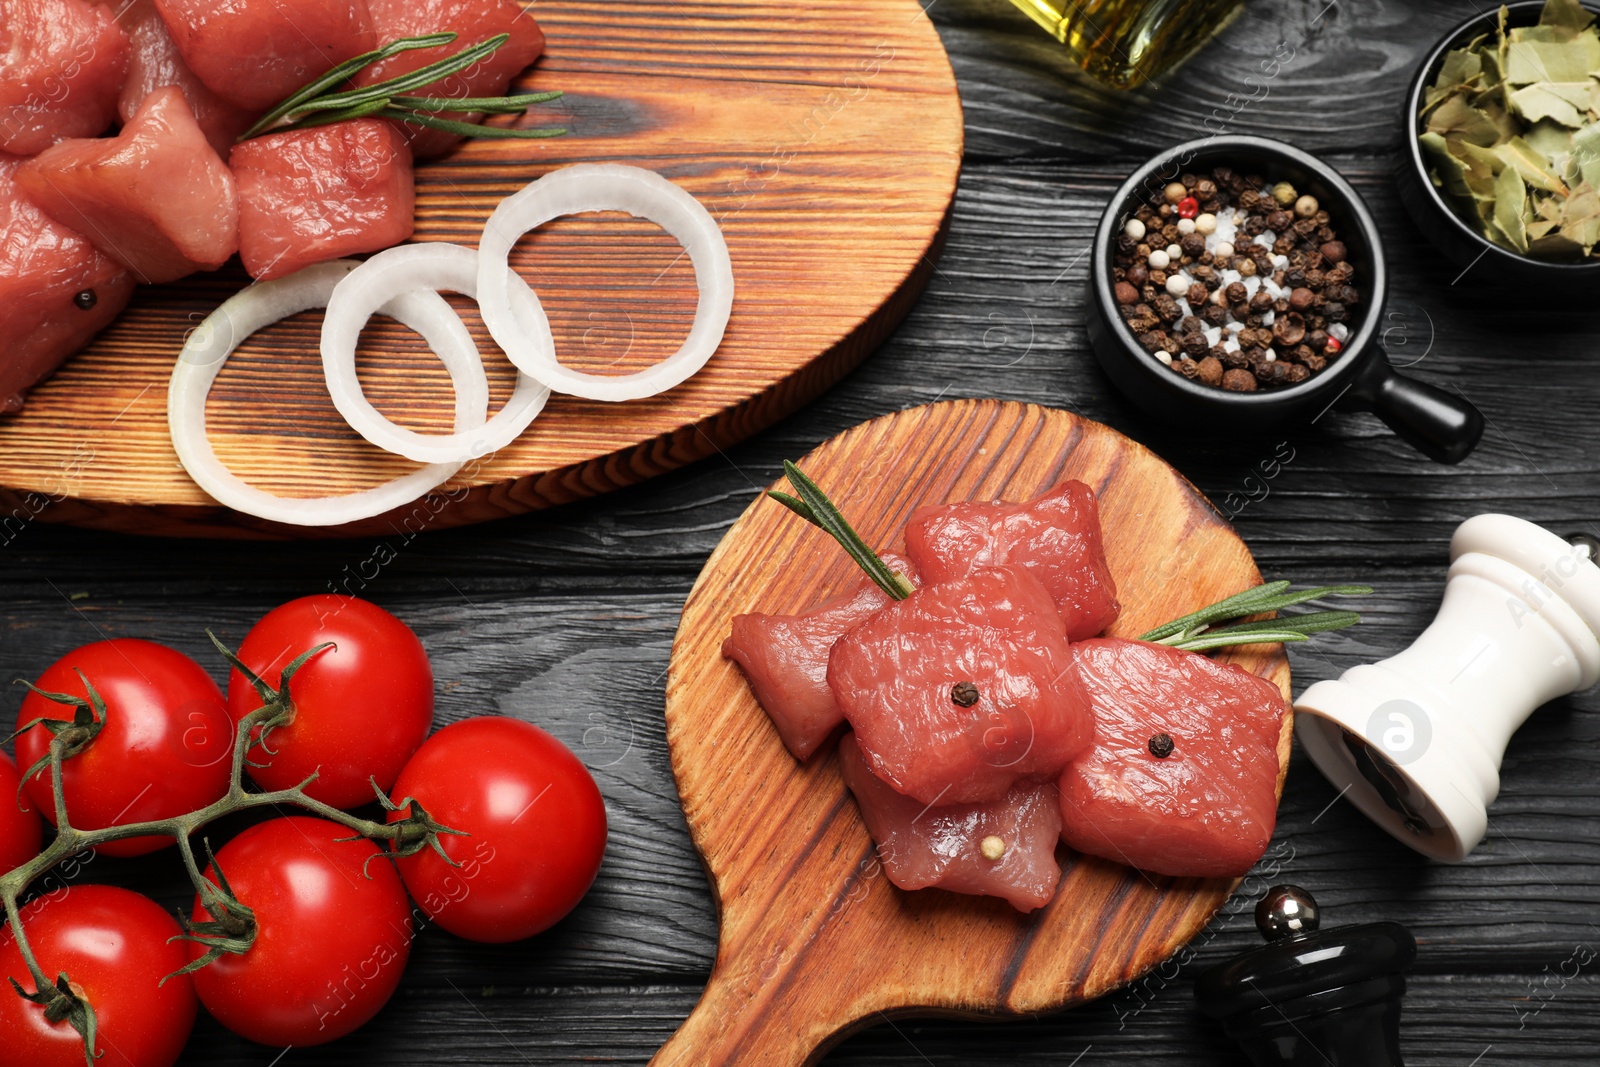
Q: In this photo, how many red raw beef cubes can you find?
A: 12